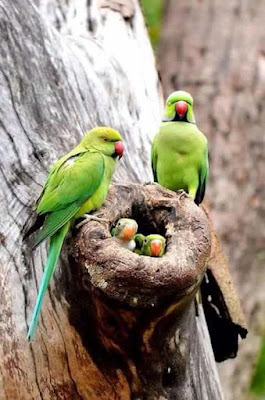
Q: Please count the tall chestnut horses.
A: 0